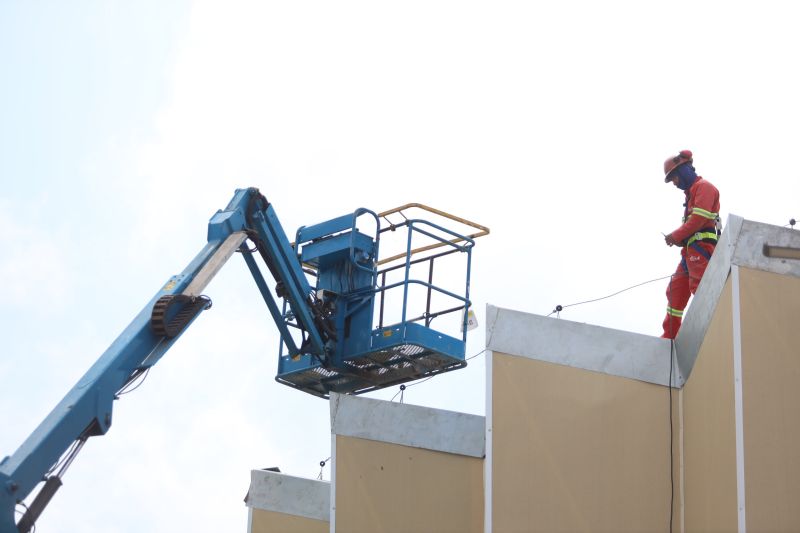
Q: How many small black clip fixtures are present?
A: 4